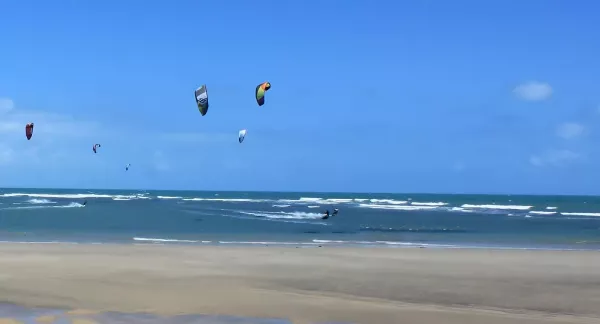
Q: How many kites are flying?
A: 6